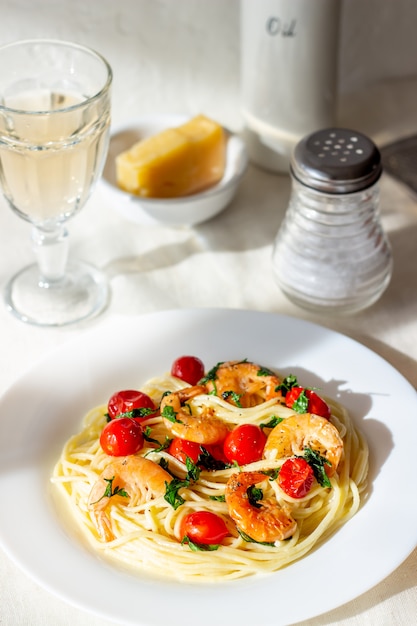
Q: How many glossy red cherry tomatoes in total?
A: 8